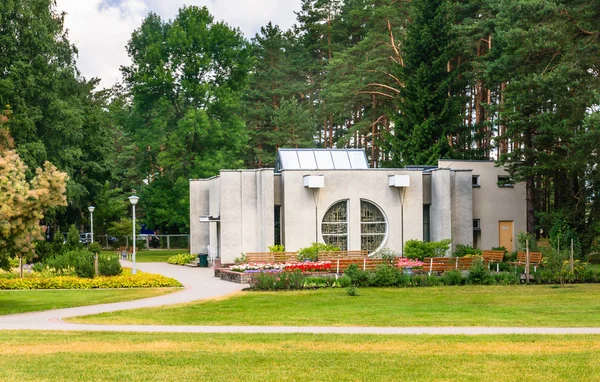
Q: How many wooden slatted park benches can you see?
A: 6